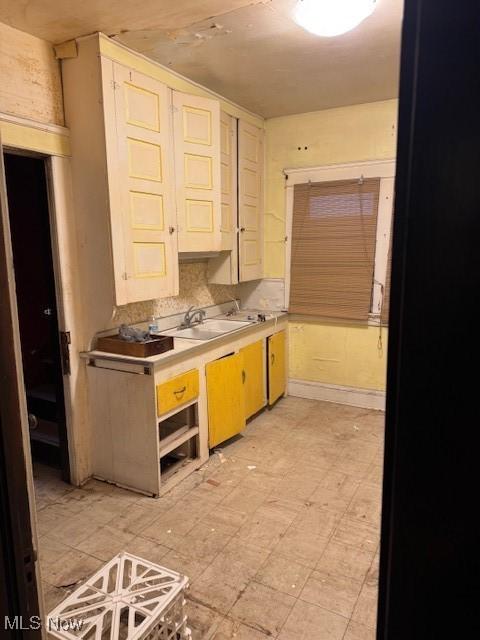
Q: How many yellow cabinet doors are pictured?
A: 3